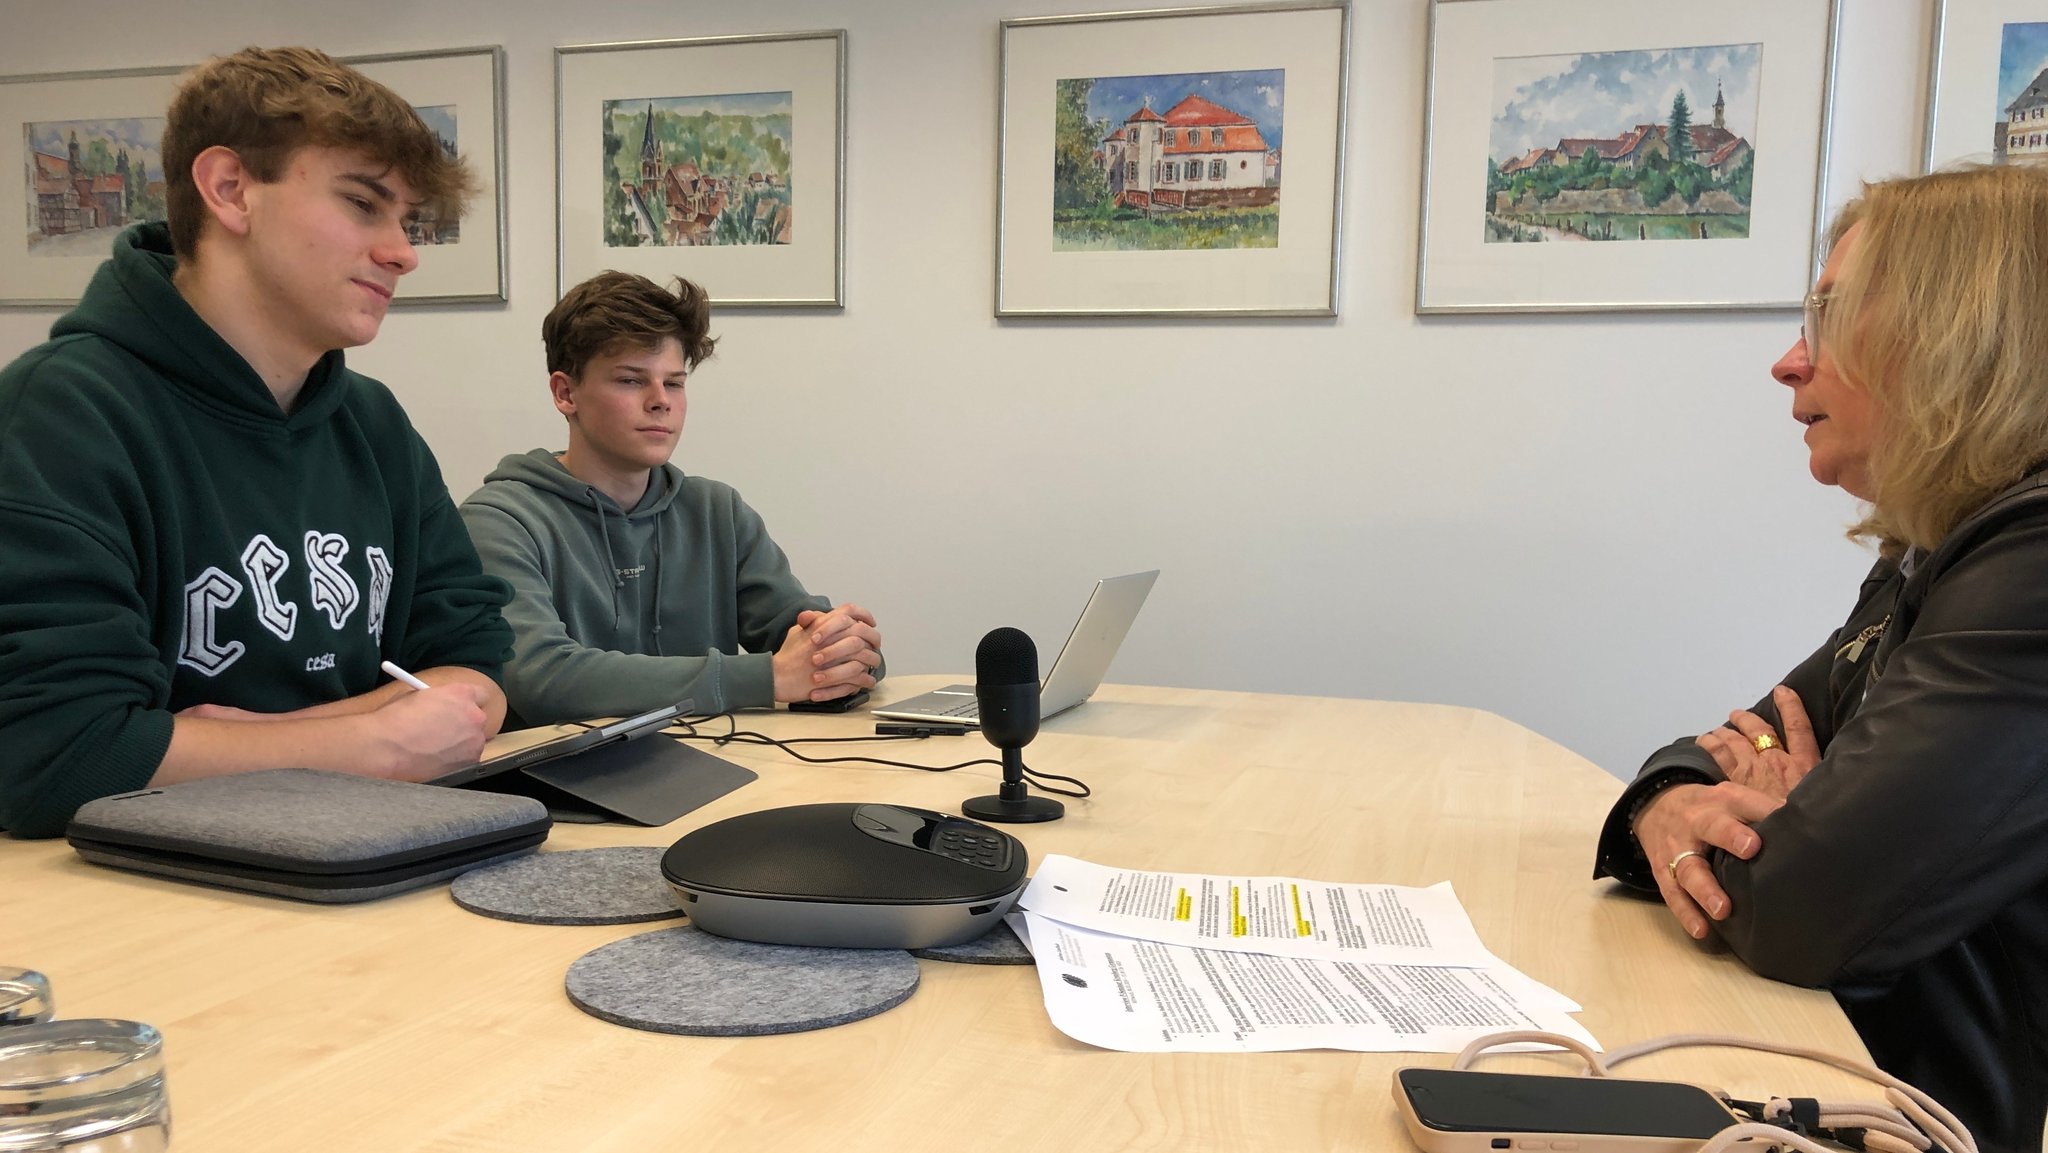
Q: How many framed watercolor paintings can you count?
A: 6